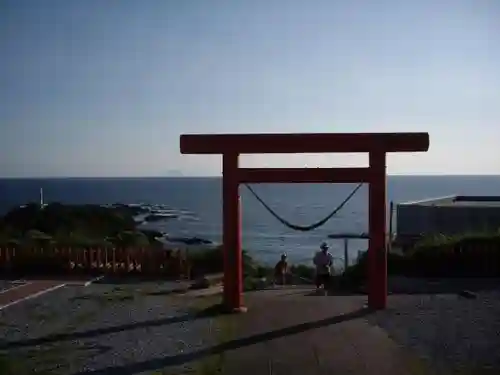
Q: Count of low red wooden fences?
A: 1